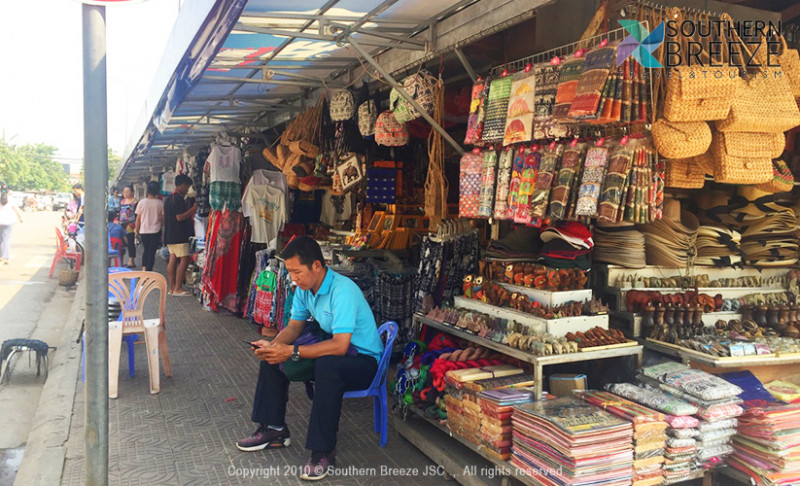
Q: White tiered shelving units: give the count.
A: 2